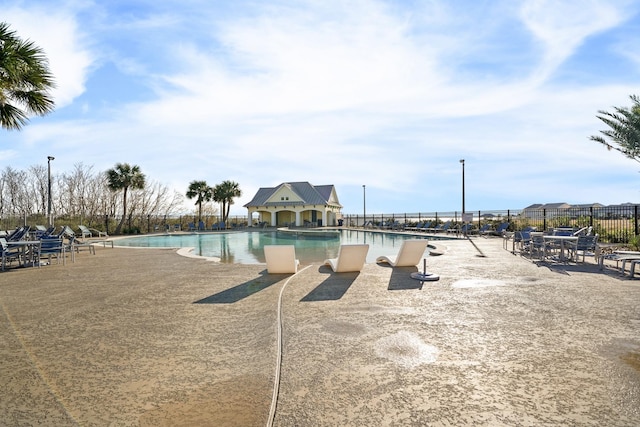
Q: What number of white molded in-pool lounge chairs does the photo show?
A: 3